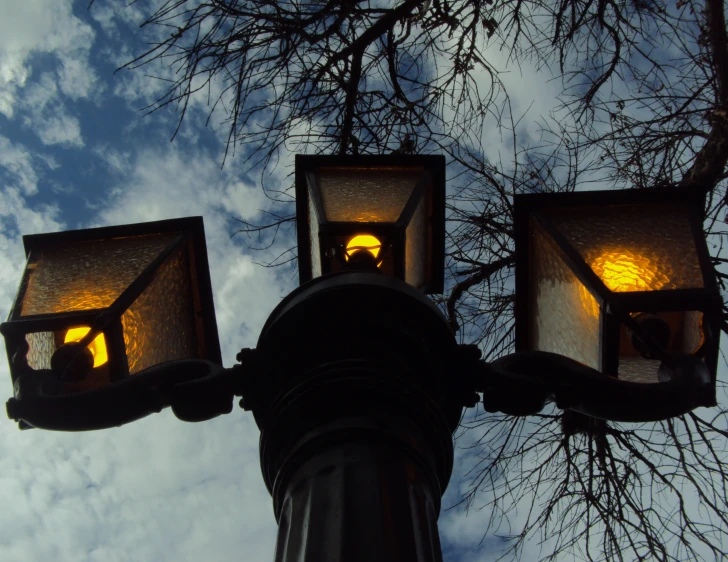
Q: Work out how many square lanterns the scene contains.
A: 3